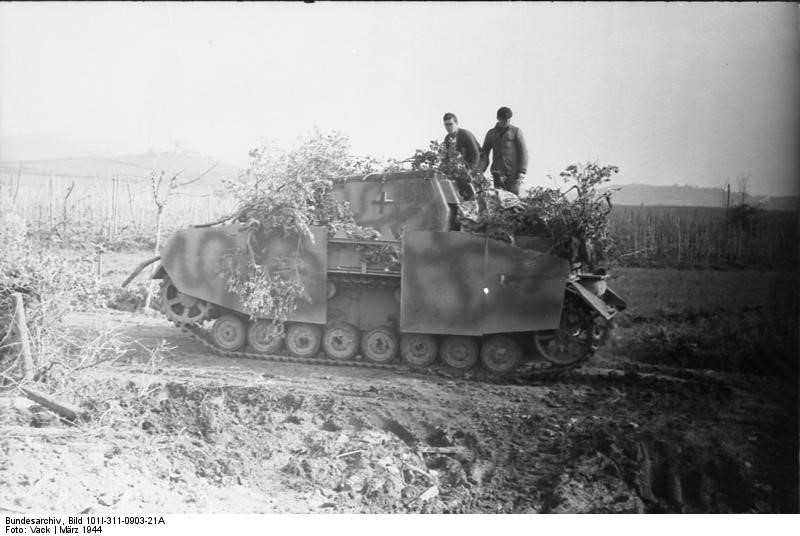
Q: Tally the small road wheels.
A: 8